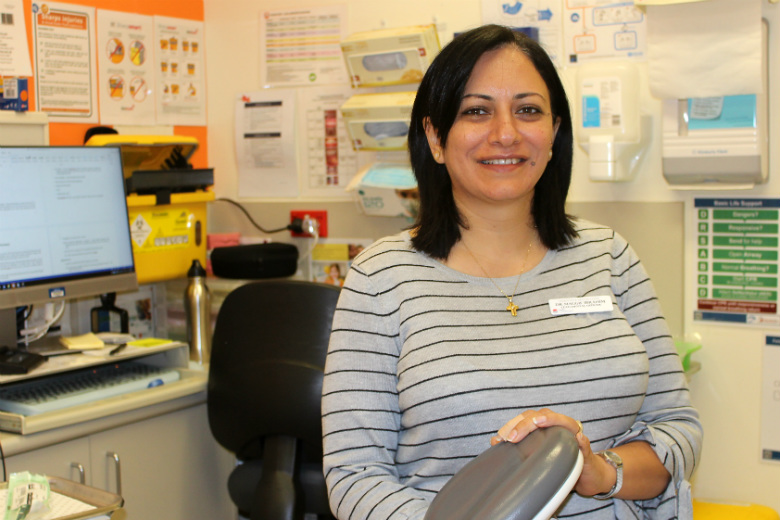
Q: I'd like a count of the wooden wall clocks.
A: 0